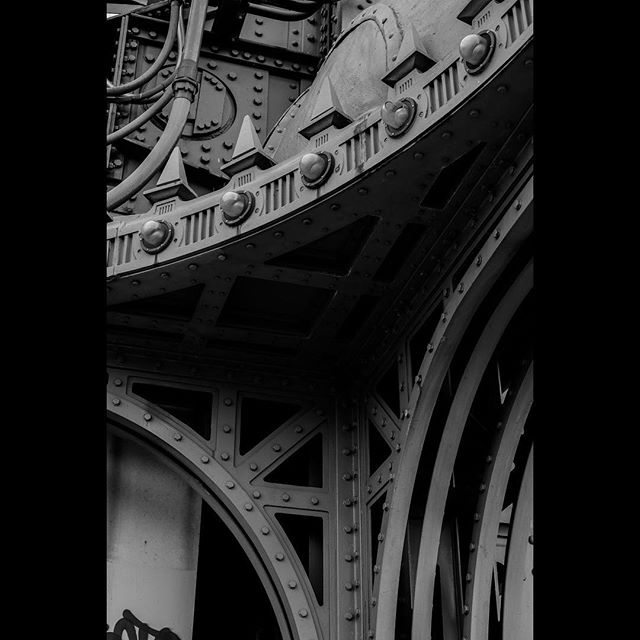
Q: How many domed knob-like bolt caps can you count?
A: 5